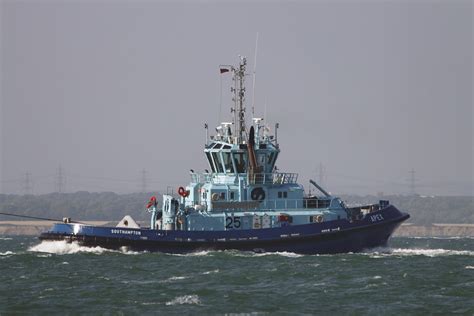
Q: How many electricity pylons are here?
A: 5